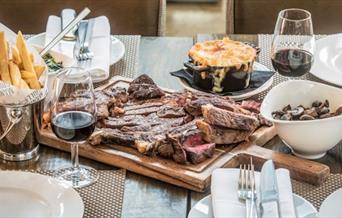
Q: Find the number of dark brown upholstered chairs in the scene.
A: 2